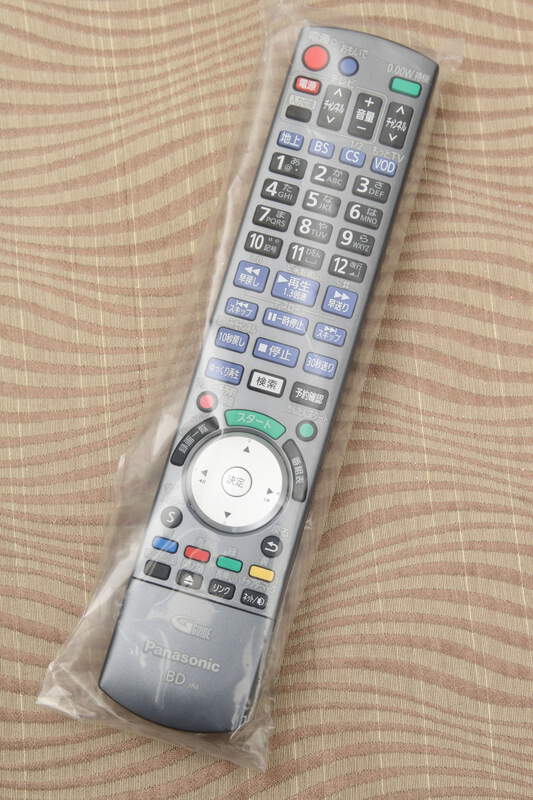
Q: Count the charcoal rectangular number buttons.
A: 12